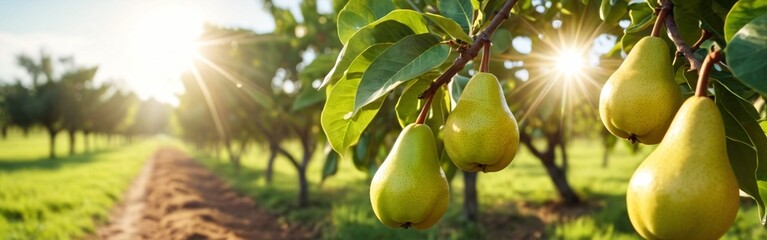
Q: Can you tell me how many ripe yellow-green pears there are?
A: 4